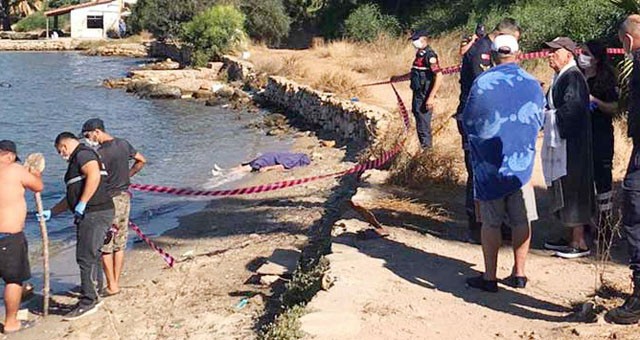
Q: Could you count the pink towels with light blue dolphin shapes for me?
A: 0